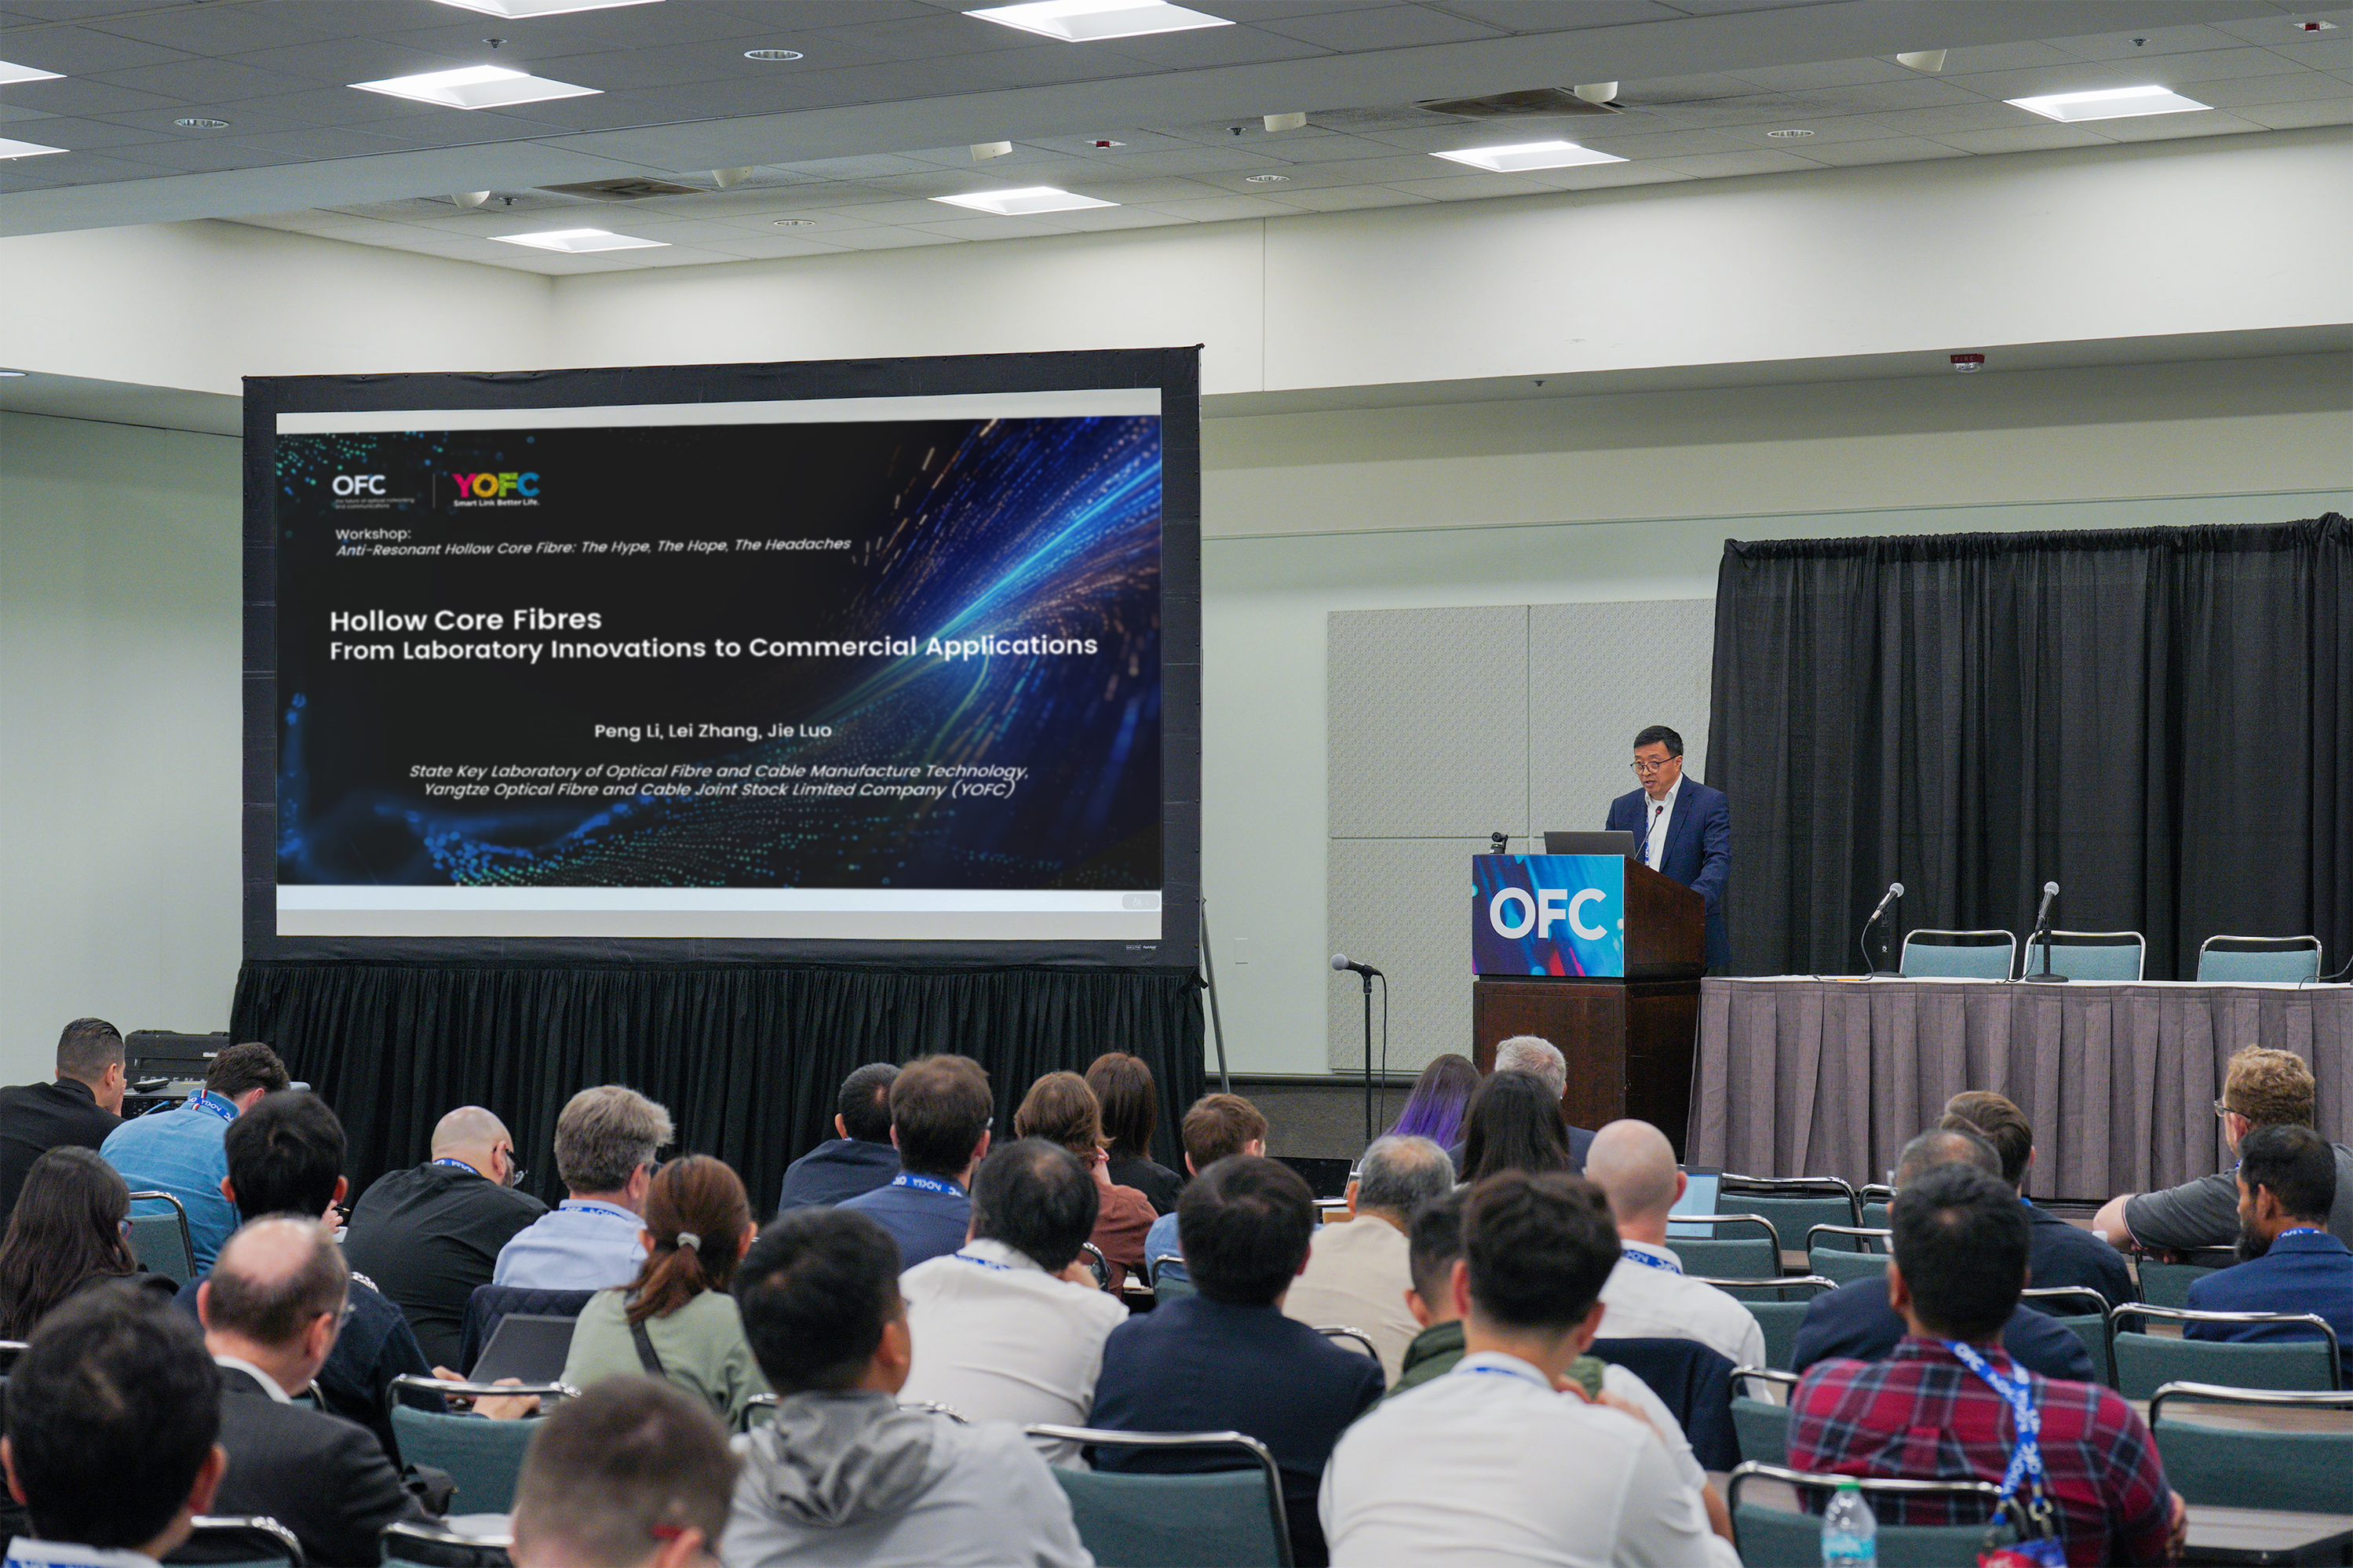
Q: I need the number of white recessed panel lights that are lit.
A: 9